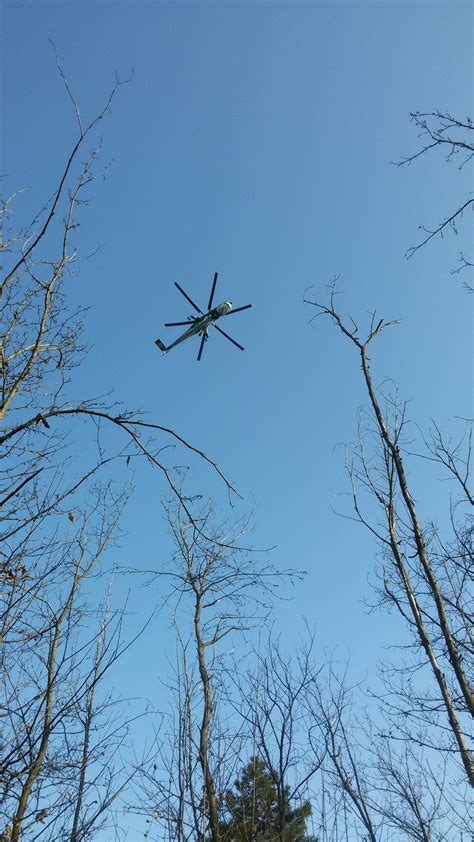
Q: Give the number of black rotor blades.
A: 6